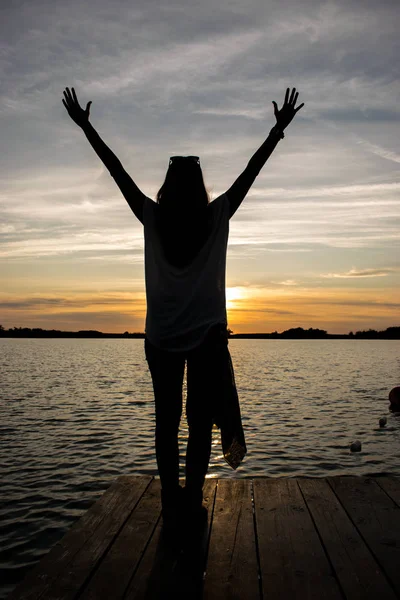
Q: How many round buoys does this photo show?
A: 3